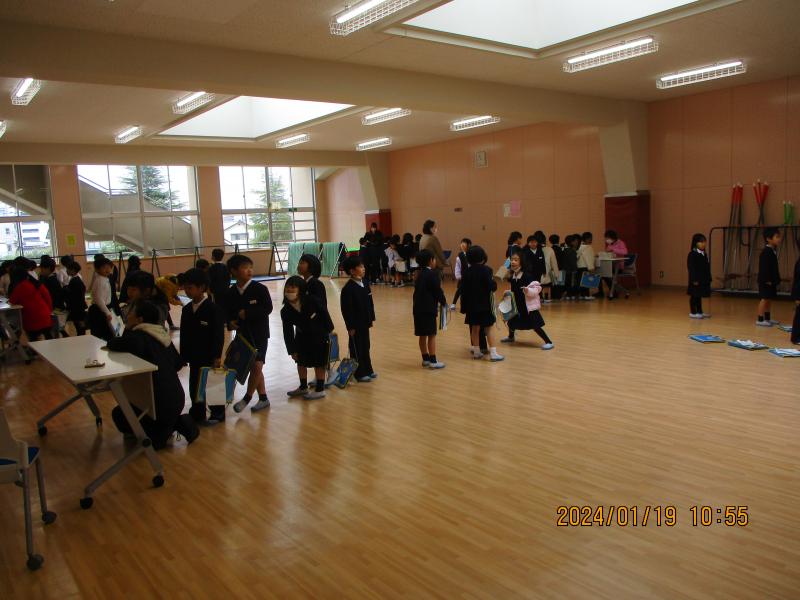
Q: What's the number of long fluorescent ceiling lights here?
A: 11